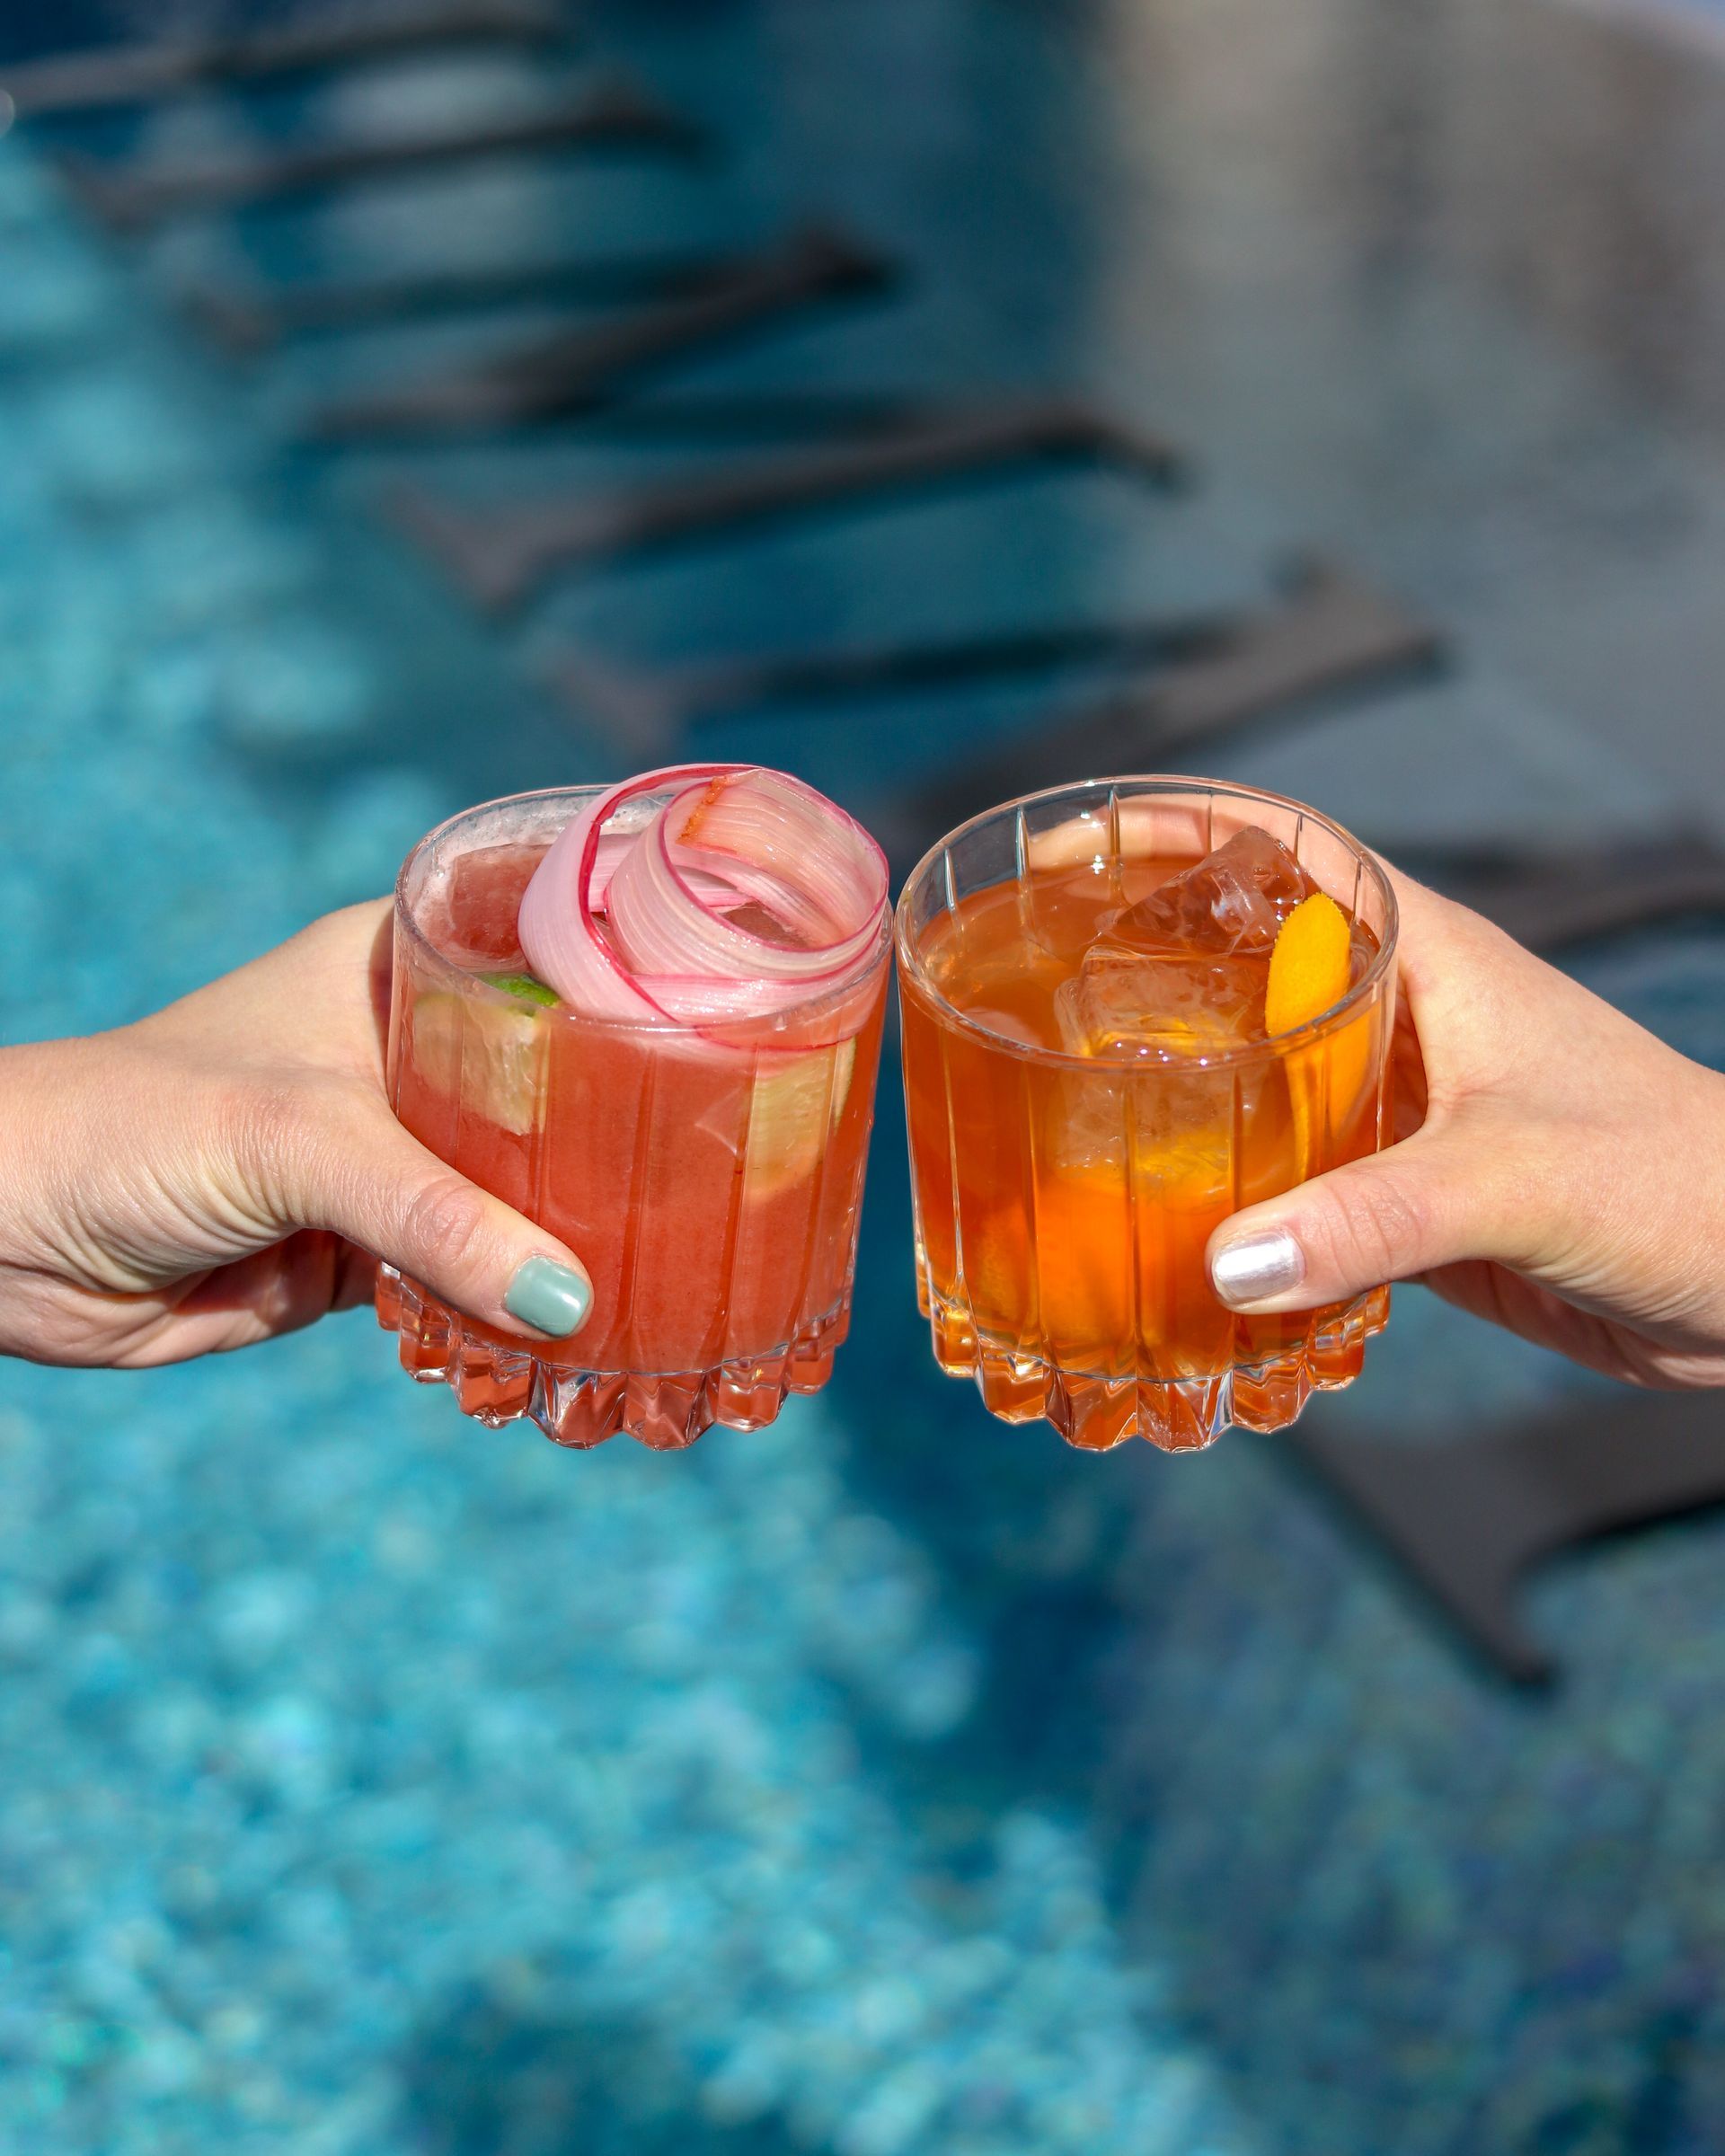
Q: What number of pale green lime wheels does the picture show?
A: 2